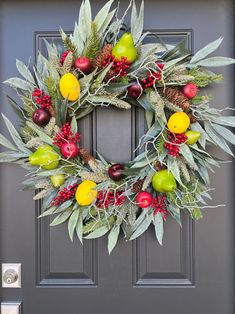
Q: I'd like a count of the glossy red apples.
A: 4